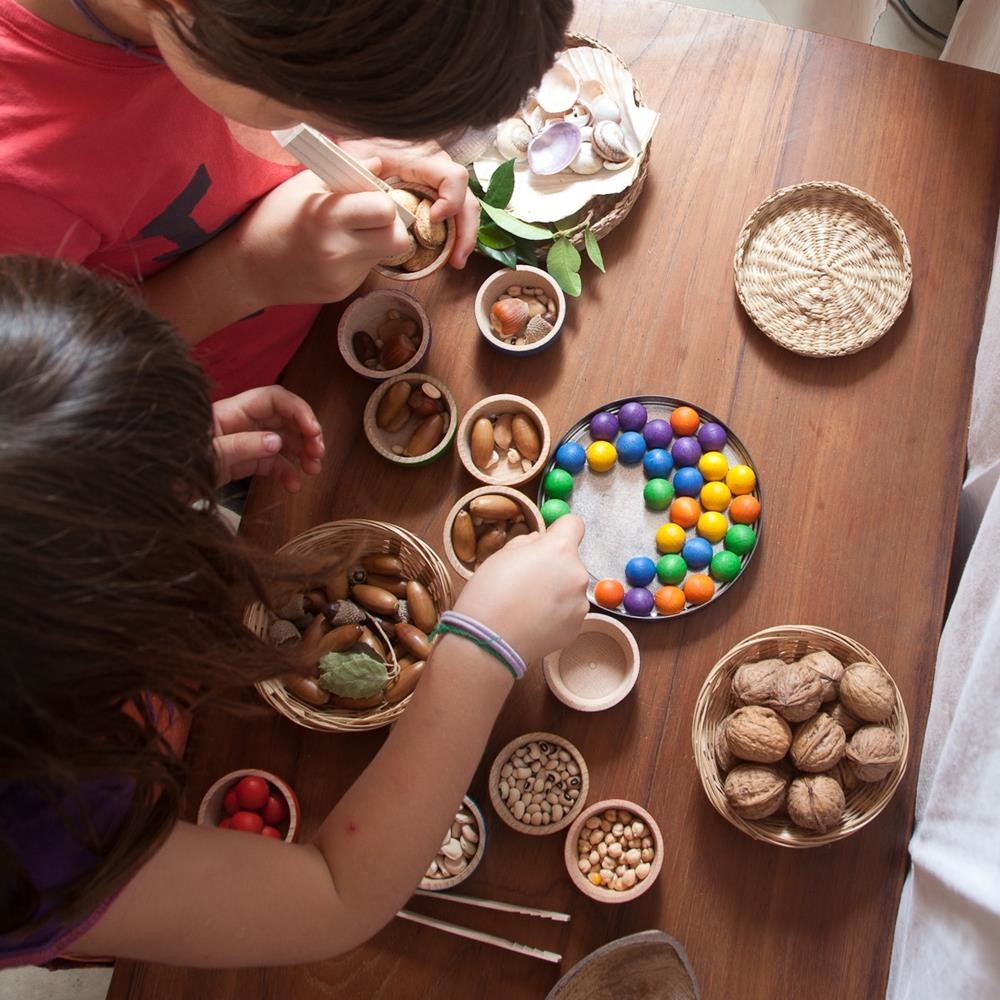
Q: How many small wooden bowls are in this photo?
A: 11